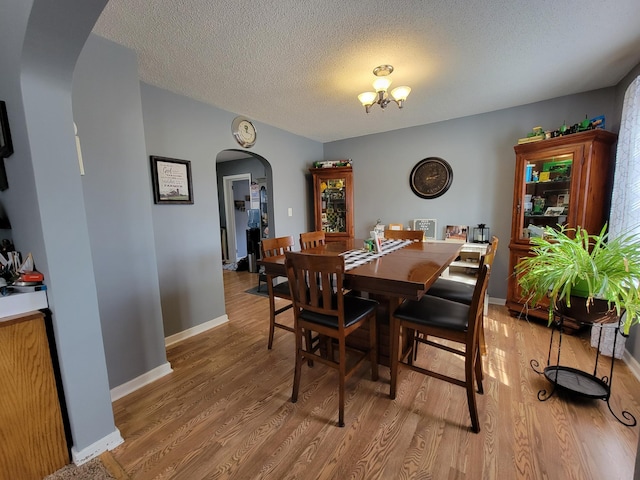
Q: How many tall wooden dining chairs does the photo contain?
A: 6